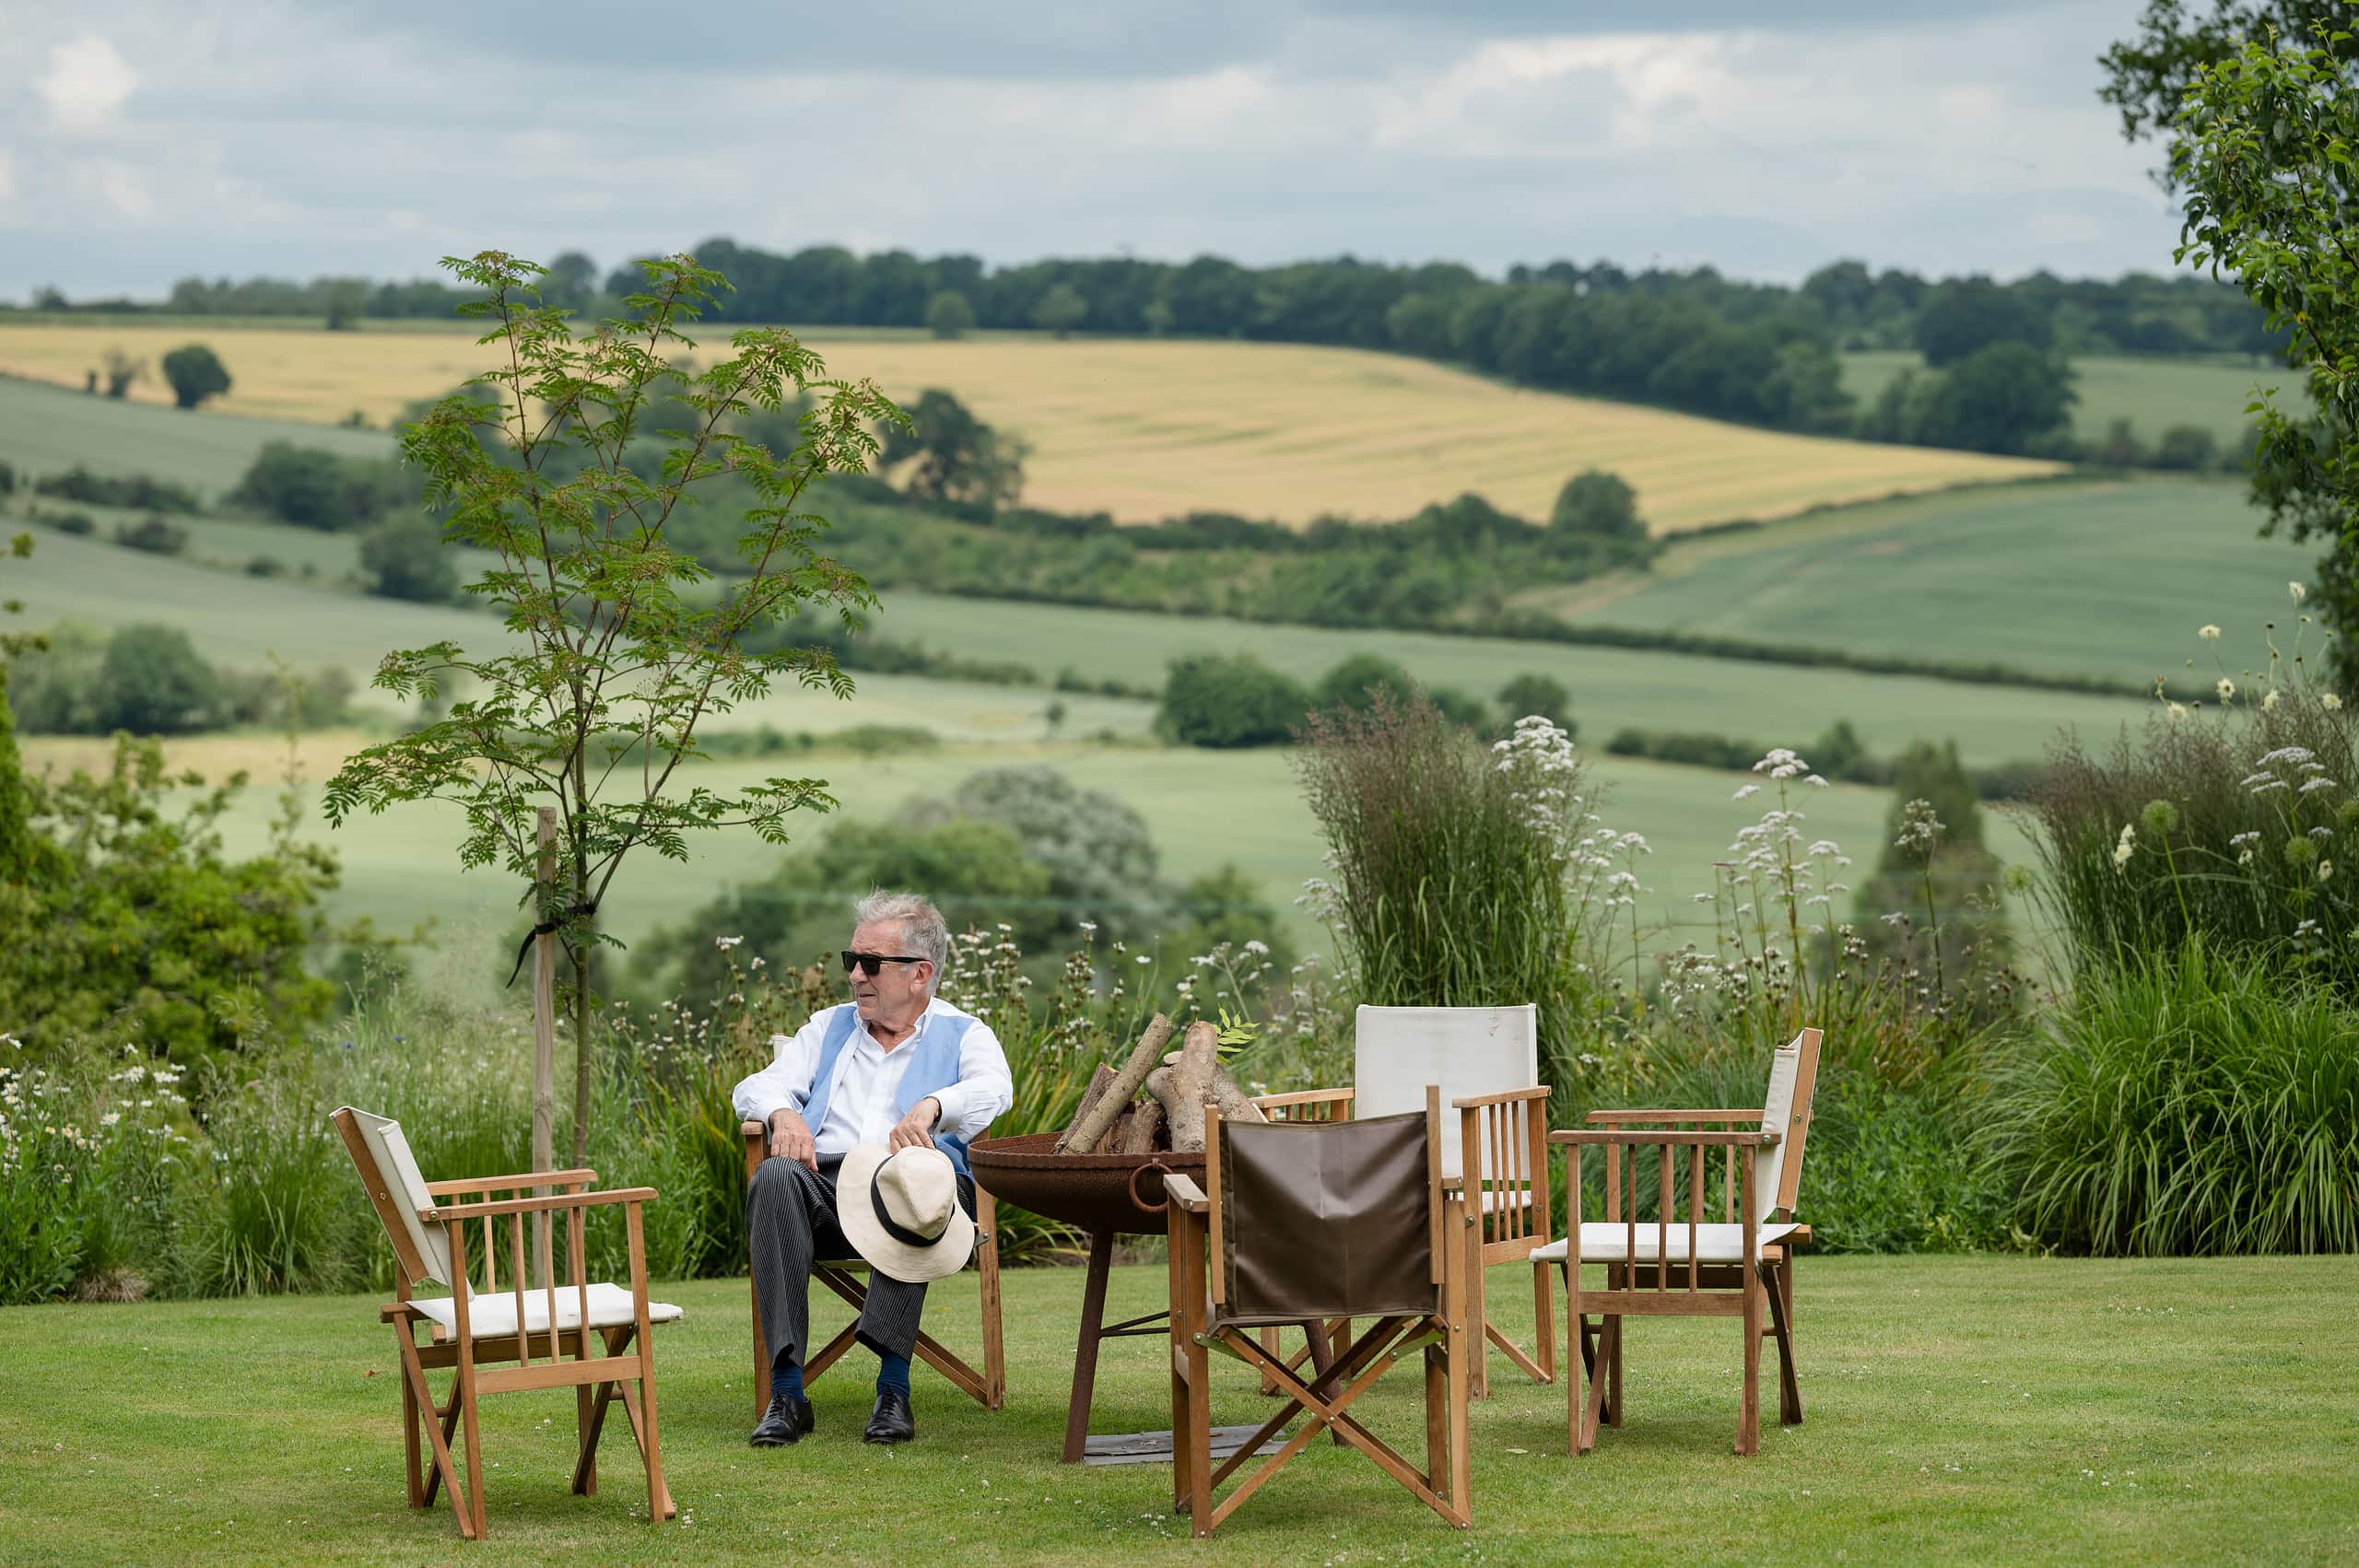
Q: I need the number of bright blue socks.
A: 2